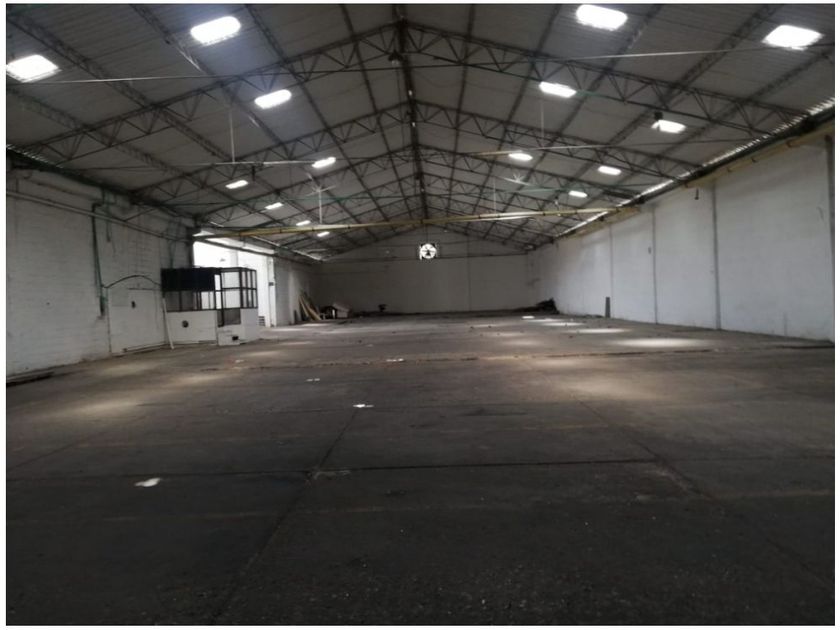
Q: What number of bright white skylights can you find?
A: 15